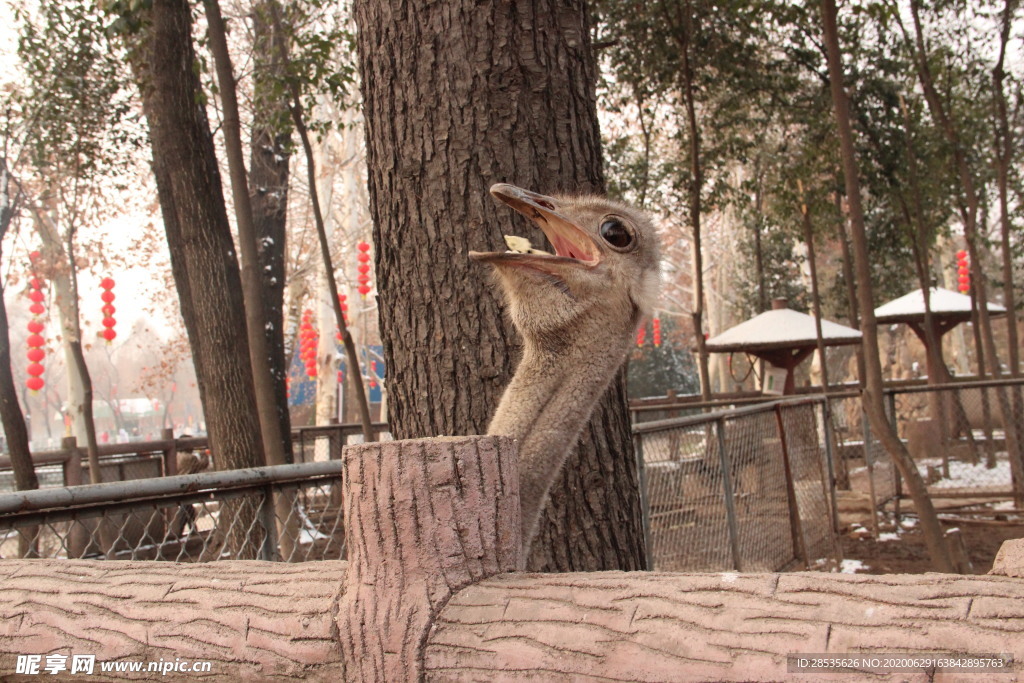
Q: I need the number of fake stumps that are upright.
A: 1